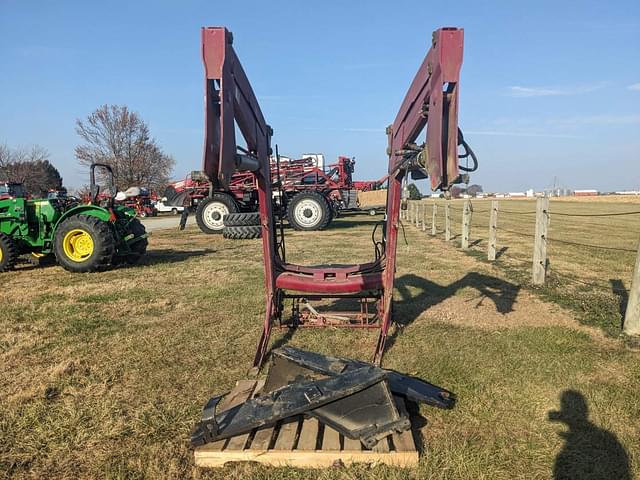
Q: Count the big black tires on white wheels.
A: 2